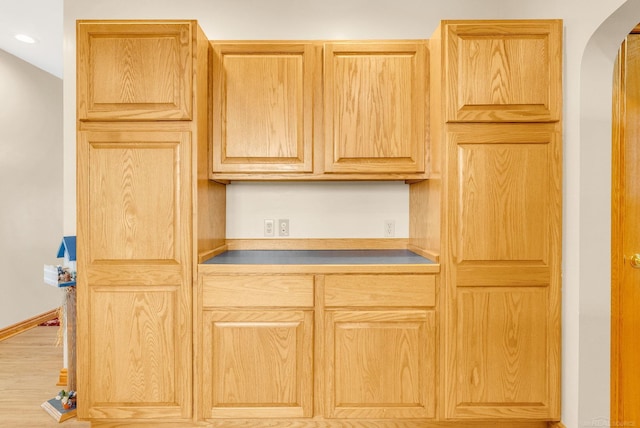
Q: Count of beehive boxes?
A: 0